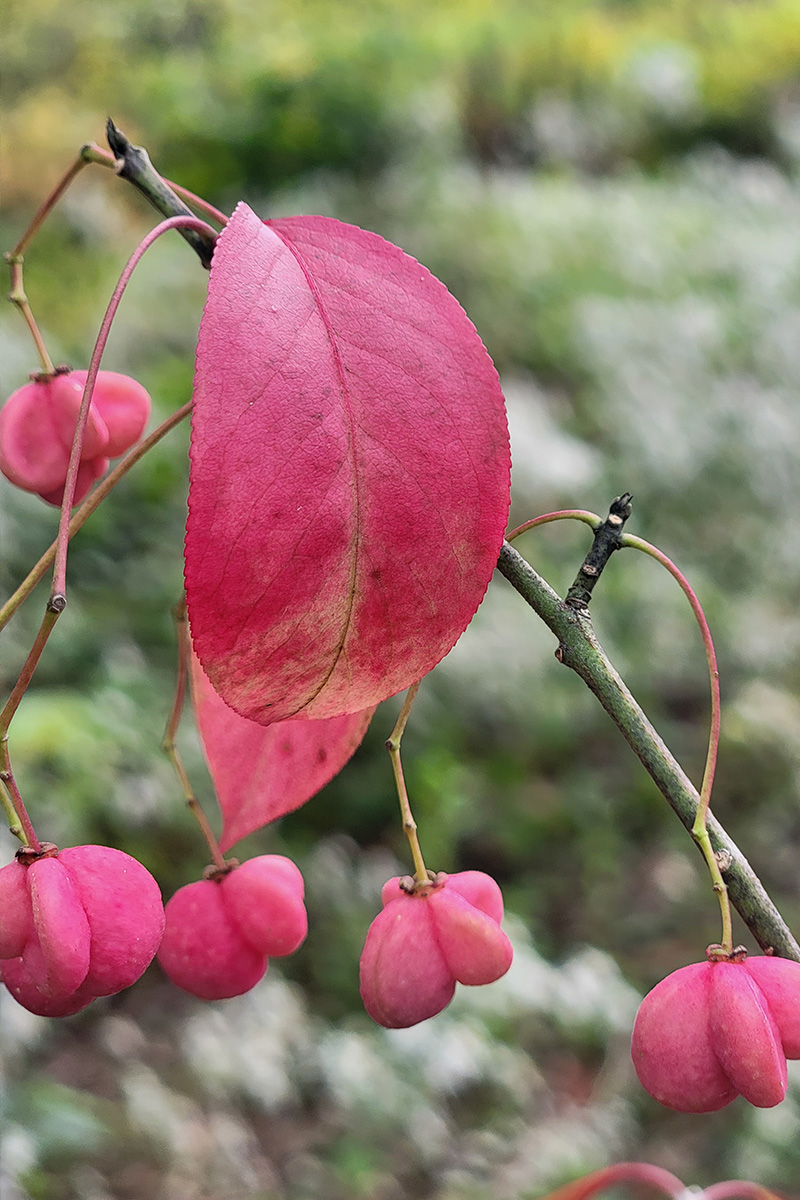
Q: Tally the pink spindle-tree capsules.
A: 5